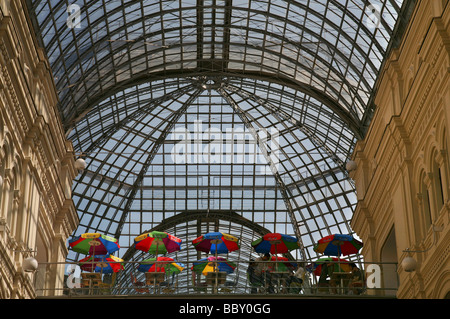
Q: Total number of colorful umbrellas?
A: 10